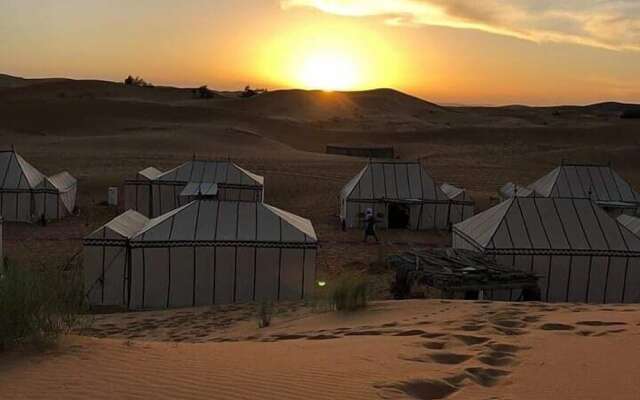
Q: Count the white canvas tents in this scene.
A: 6